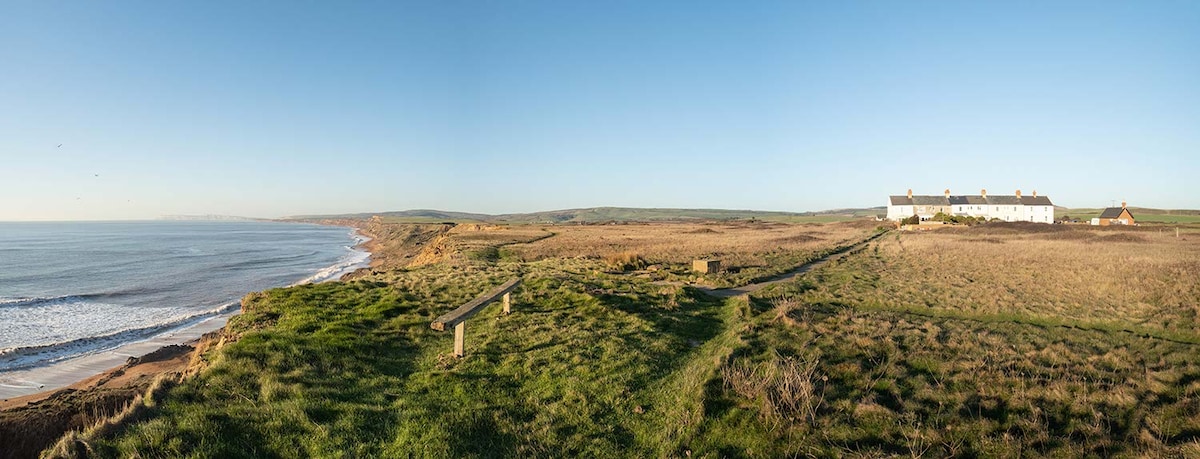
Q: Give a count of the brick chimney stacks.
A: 6